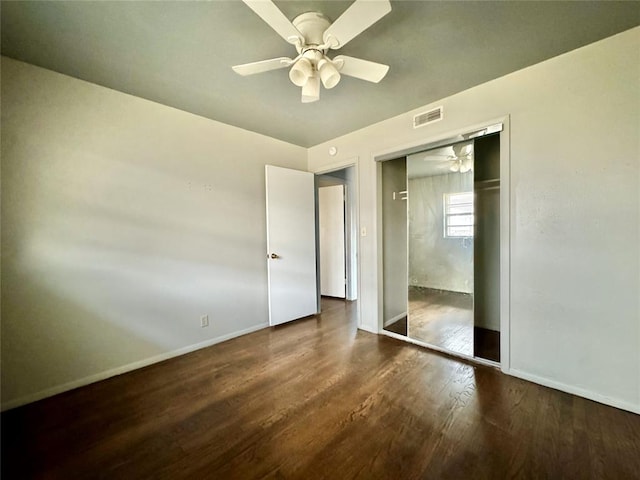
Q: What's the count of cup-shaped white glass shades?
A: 3